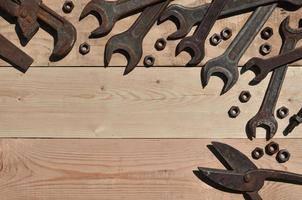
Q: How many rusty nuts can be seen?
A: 14